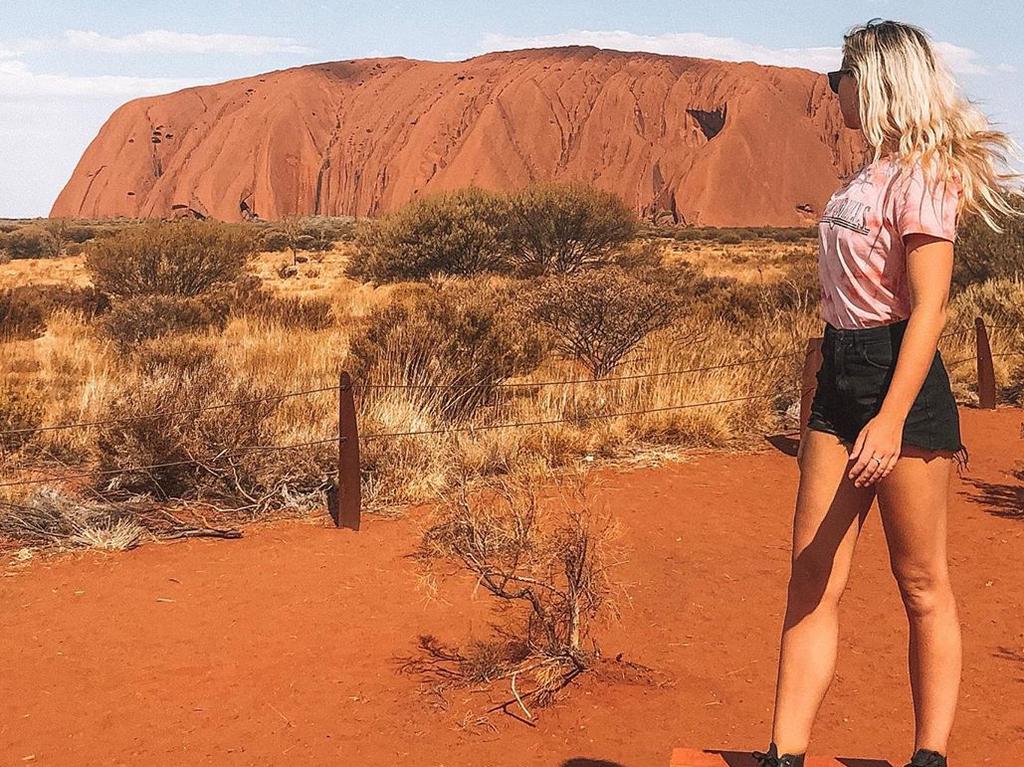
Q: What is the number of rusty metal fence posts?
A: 3